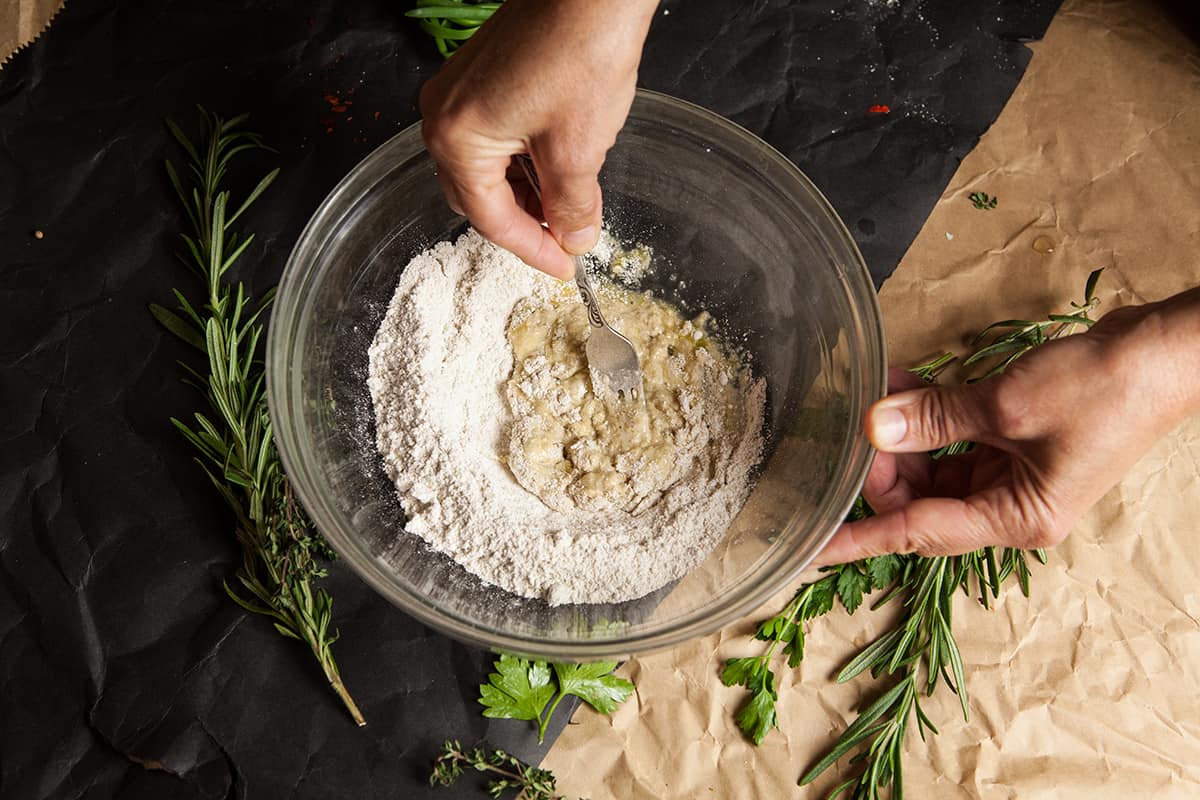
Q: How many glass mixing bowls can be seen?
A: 1